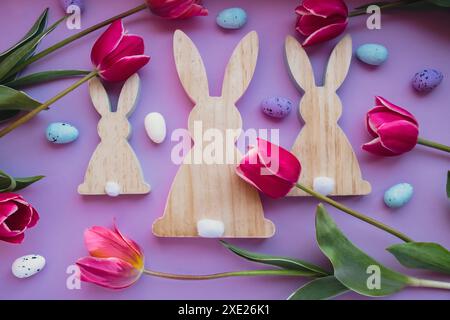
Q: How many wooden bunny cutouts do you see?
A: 3